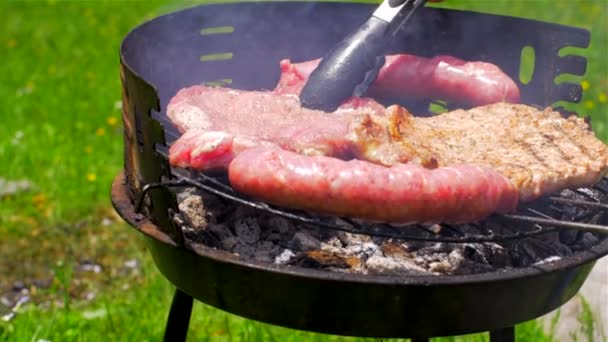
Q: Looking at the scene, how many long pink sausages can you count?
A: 2